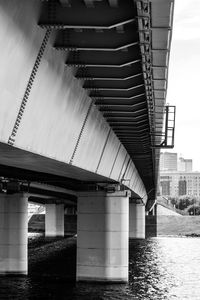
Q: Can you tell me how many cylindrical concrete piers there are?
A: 4